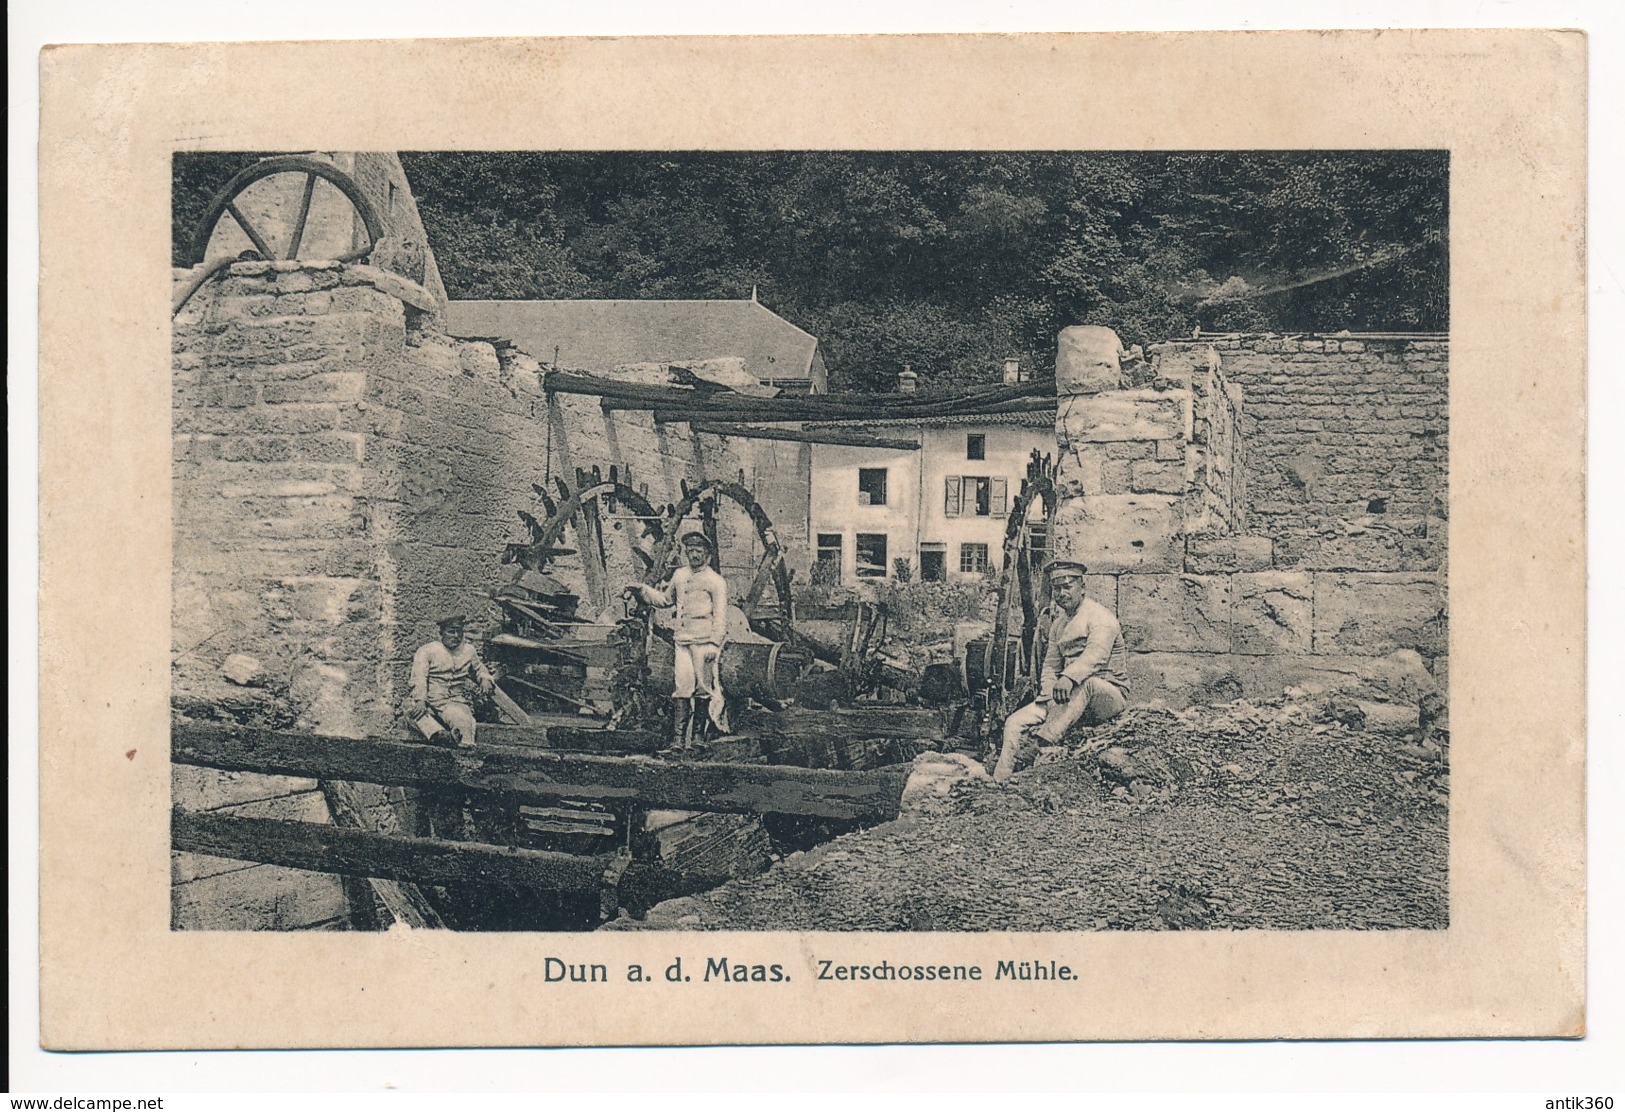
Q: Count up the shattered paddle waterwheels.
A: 3